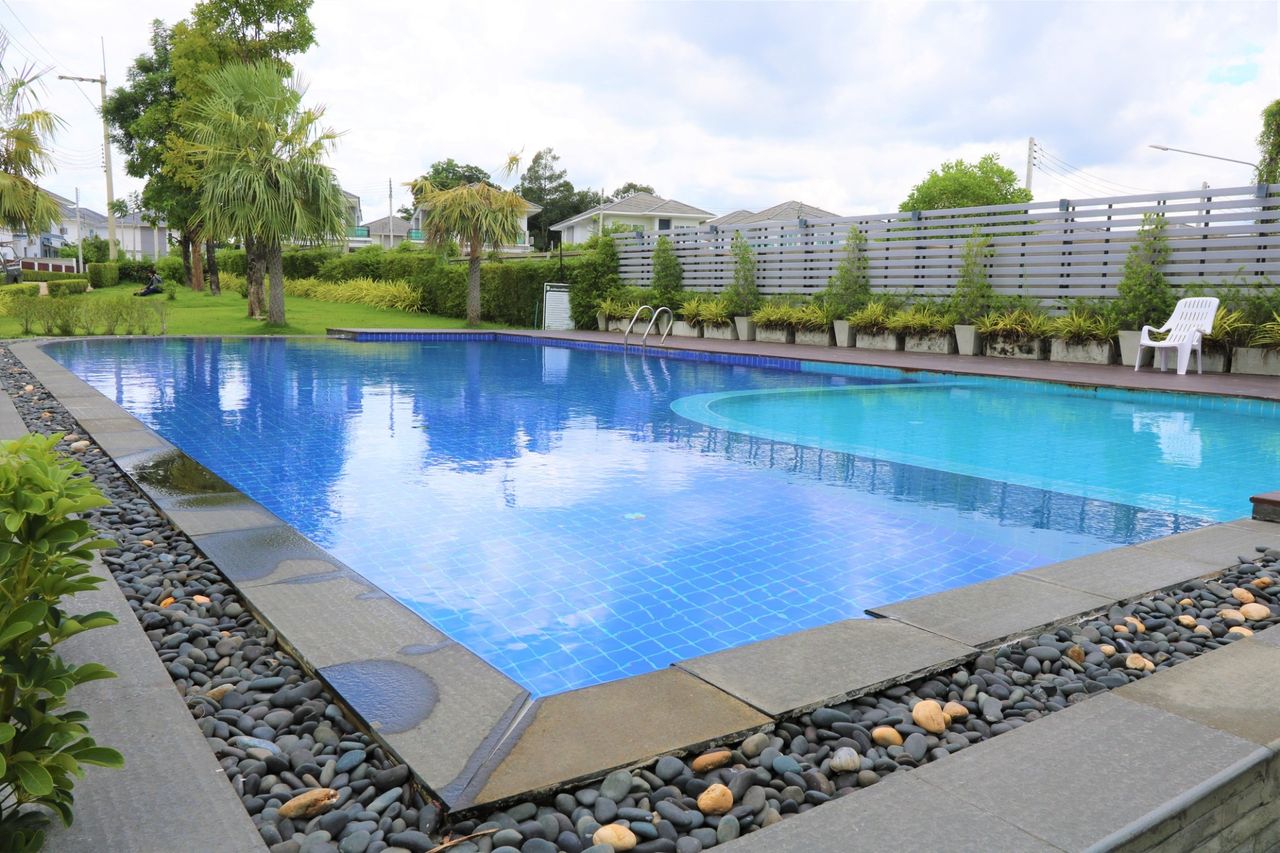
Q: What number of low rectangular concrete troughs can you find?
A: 12